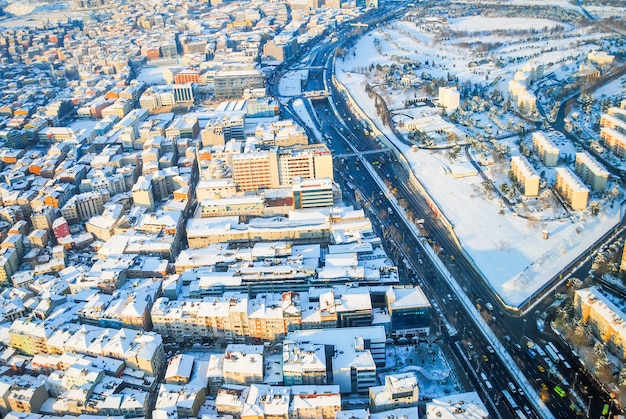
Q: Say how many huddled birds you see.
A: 0